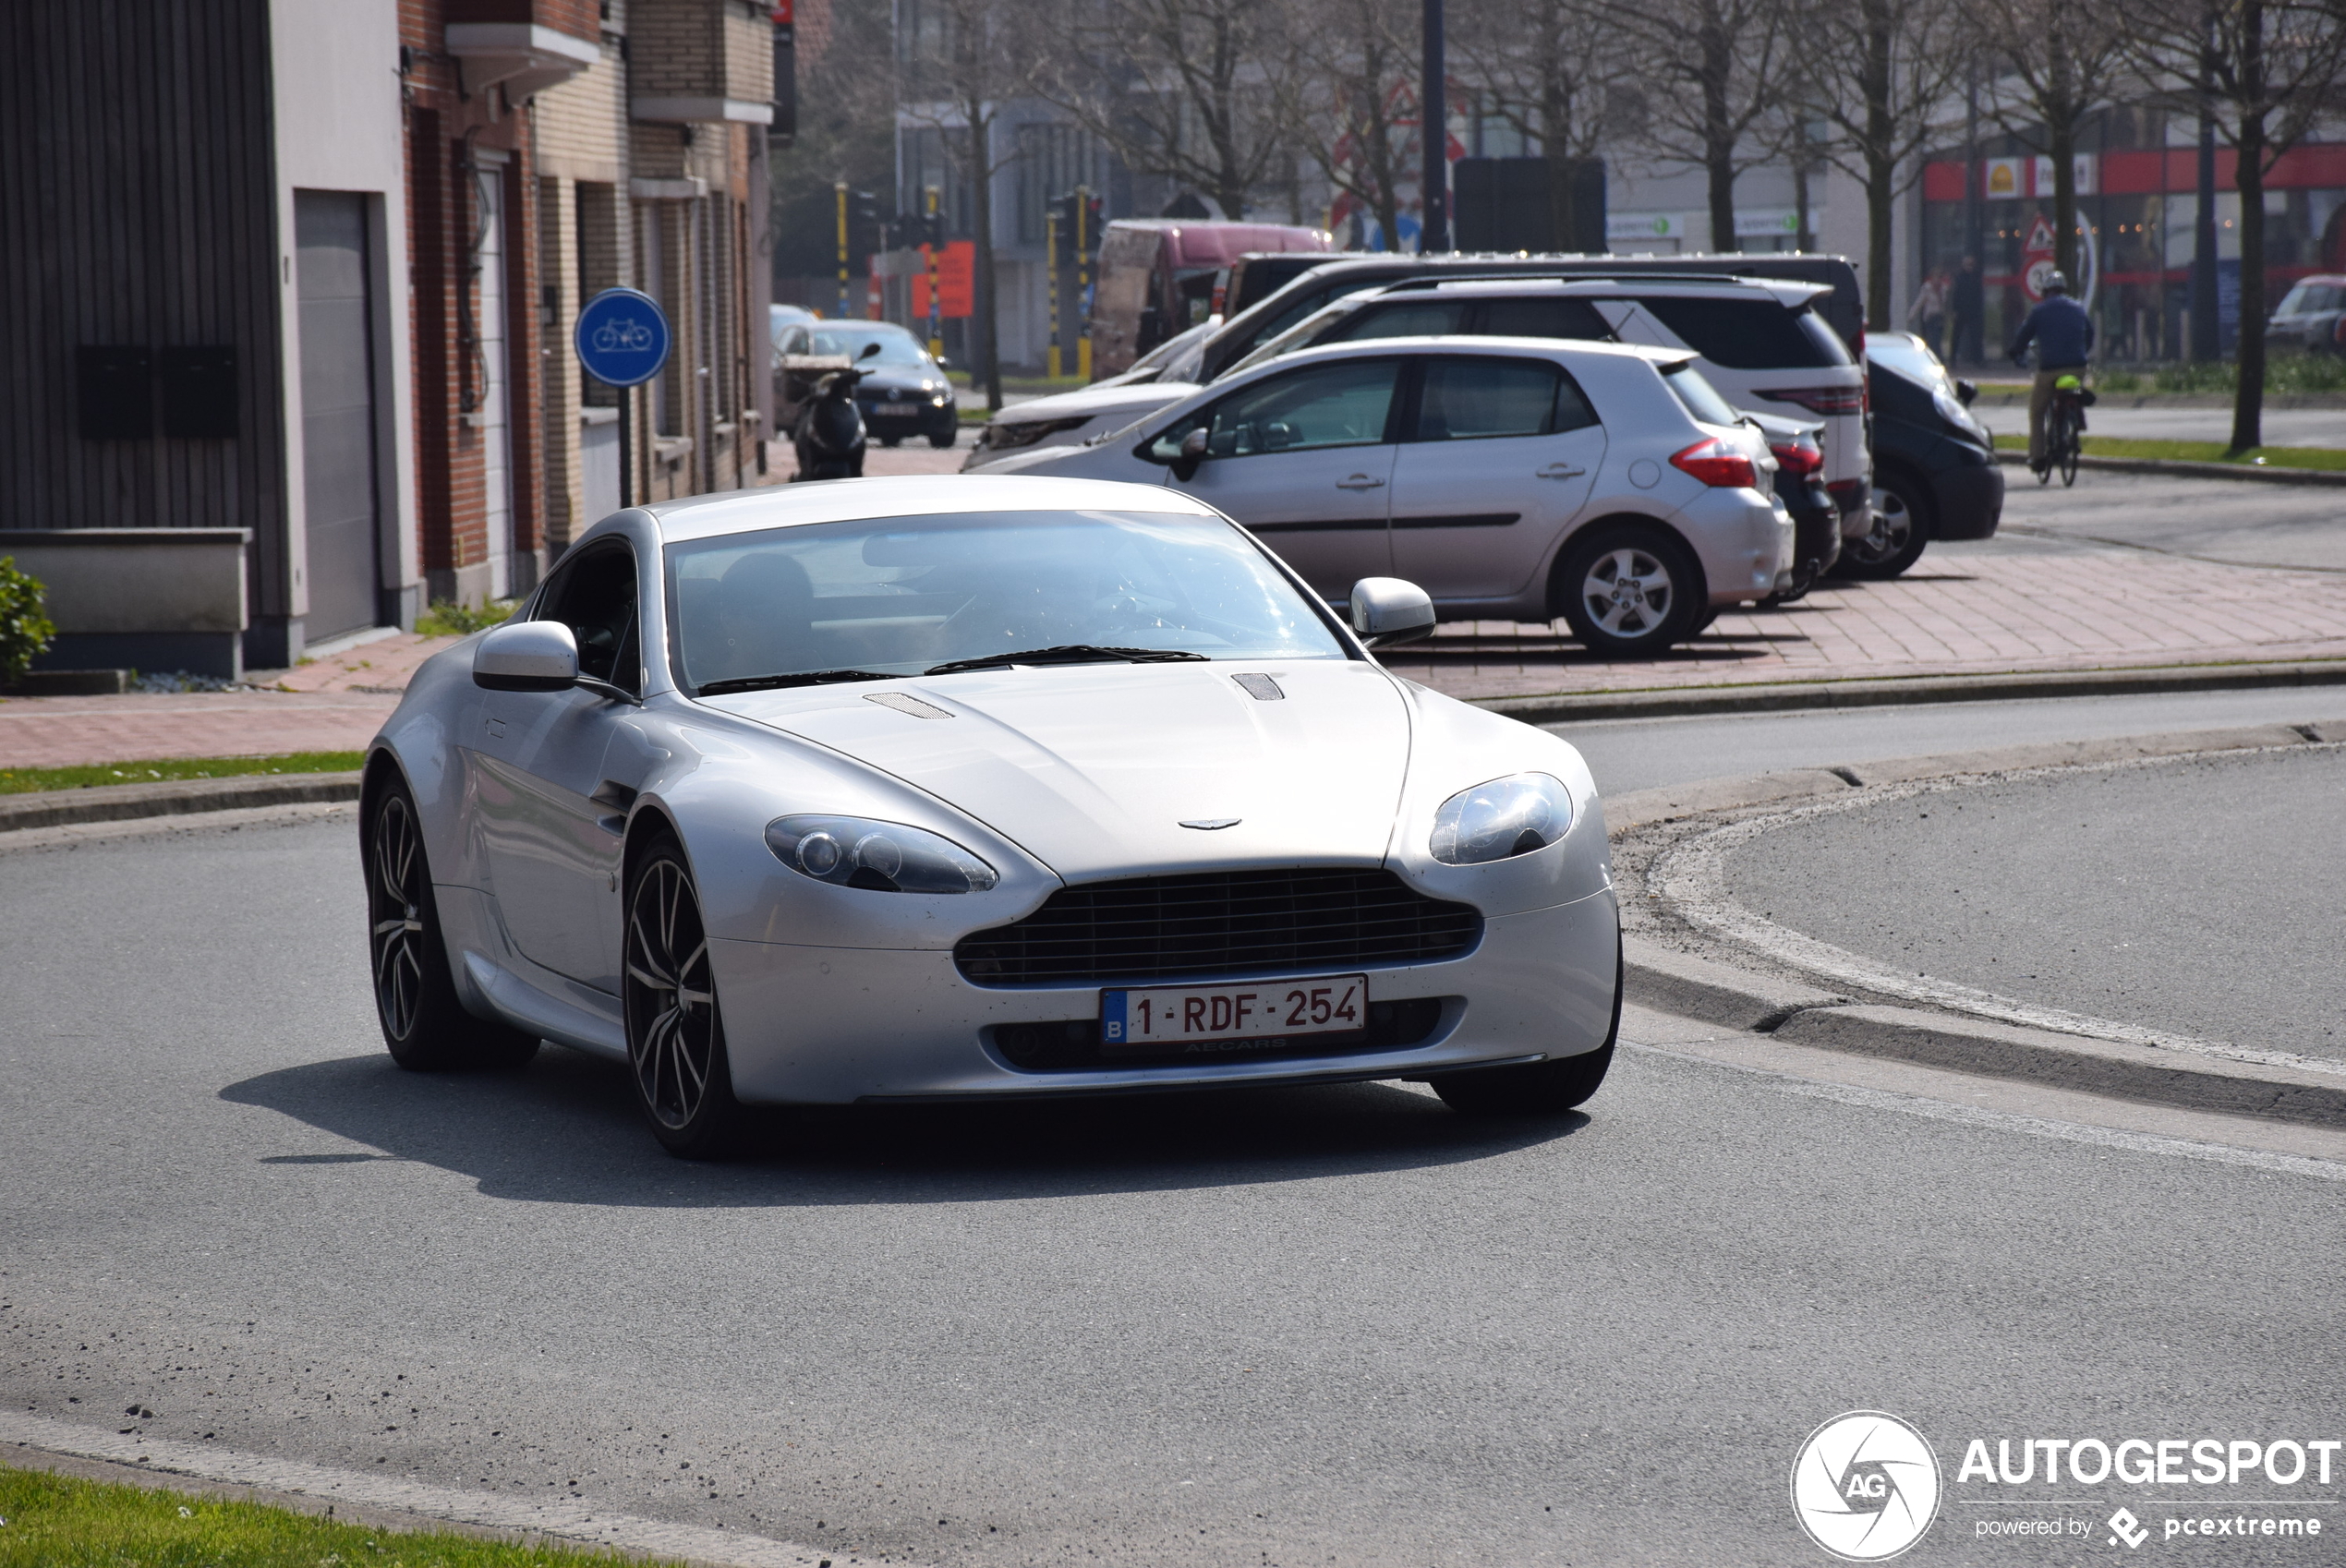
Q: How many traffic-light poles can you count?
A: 4